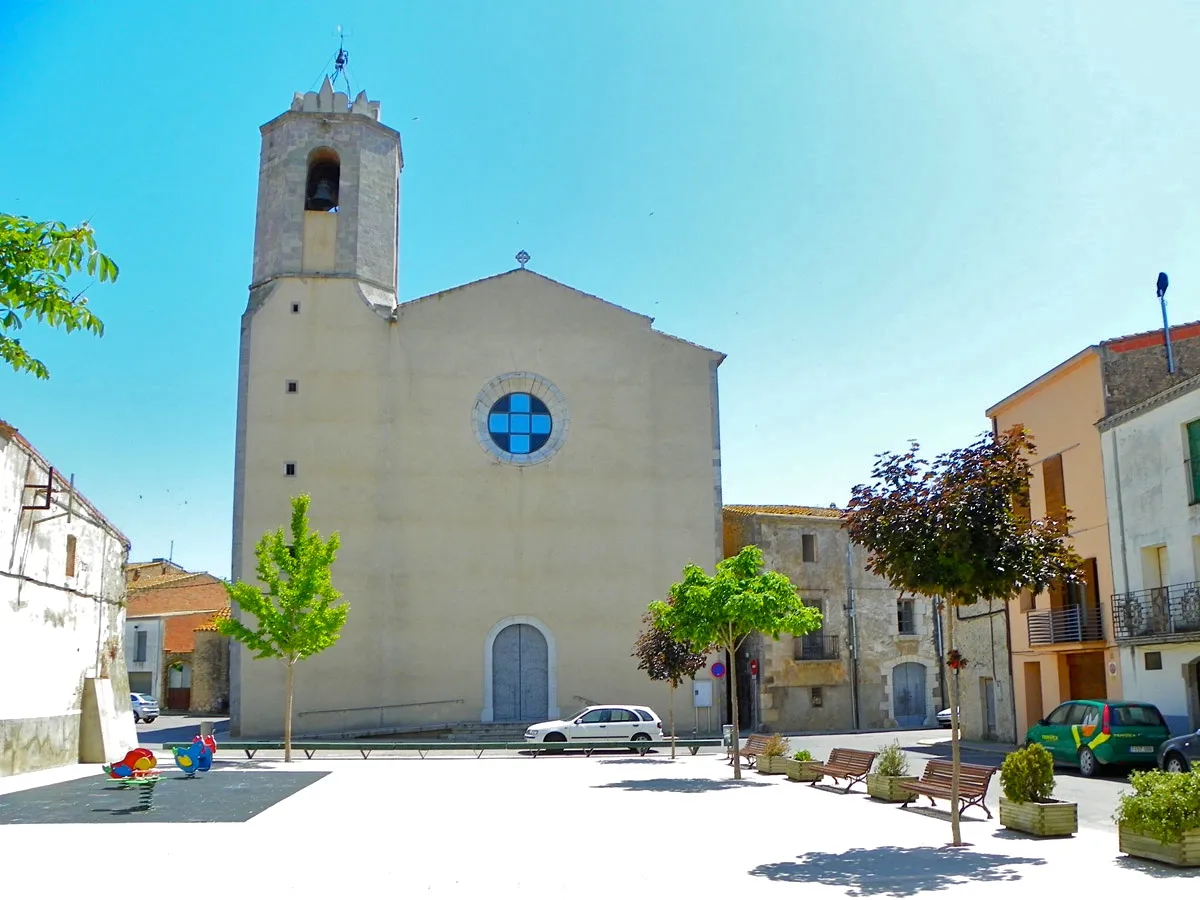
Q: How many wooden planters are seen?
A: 5